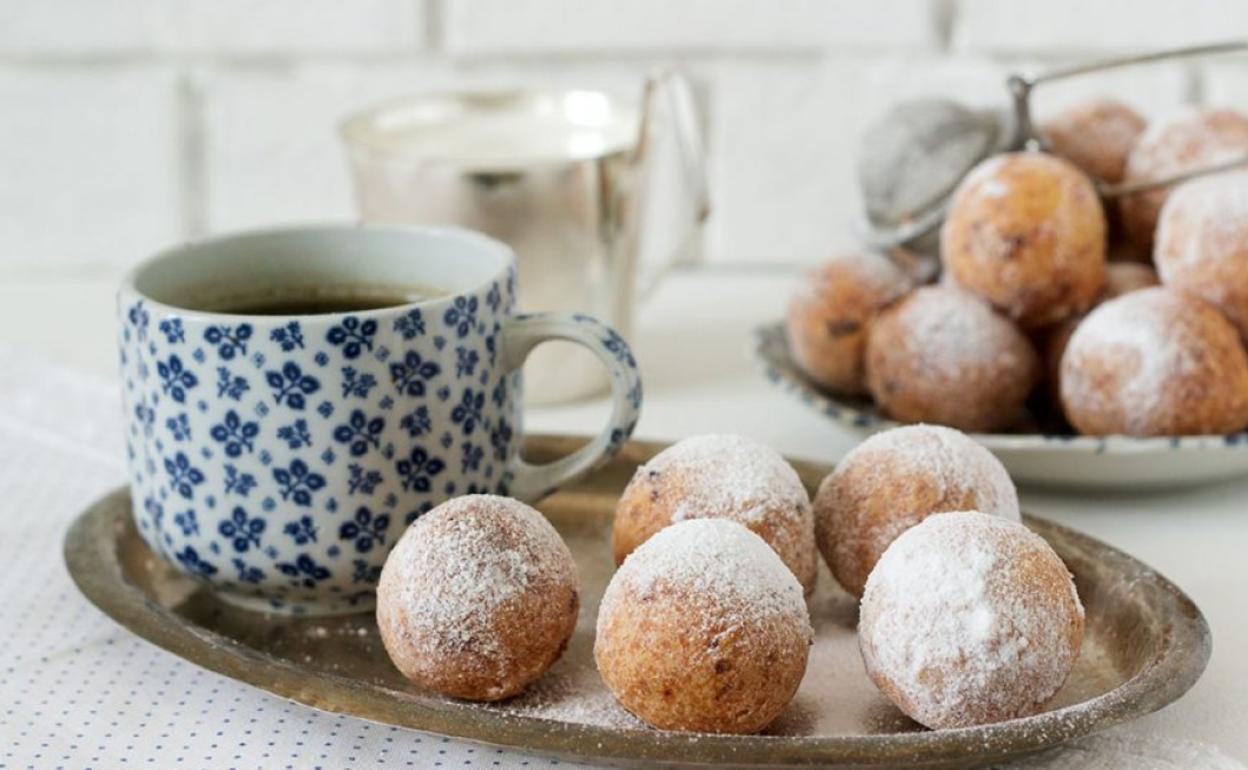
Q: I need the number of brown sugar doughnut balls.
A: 13